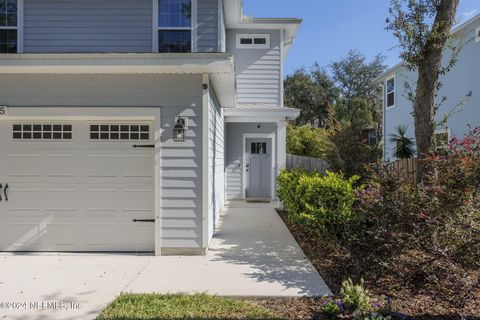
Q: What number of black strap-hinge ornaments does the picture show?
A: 2